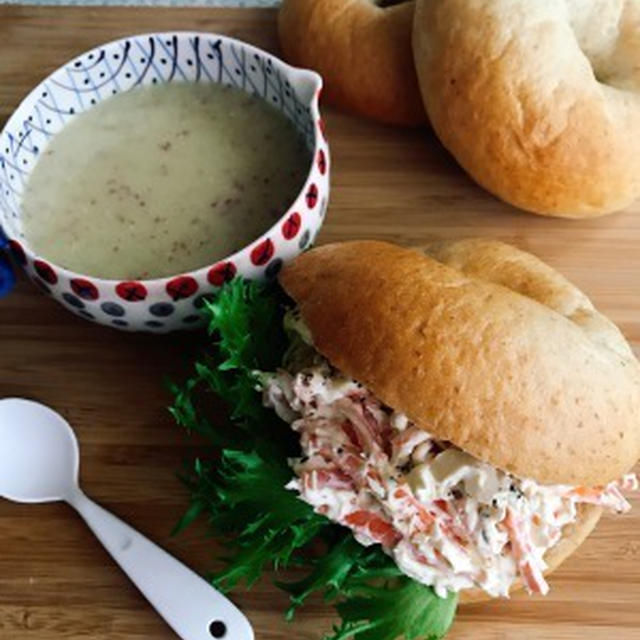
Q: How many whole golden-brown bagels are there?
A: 2